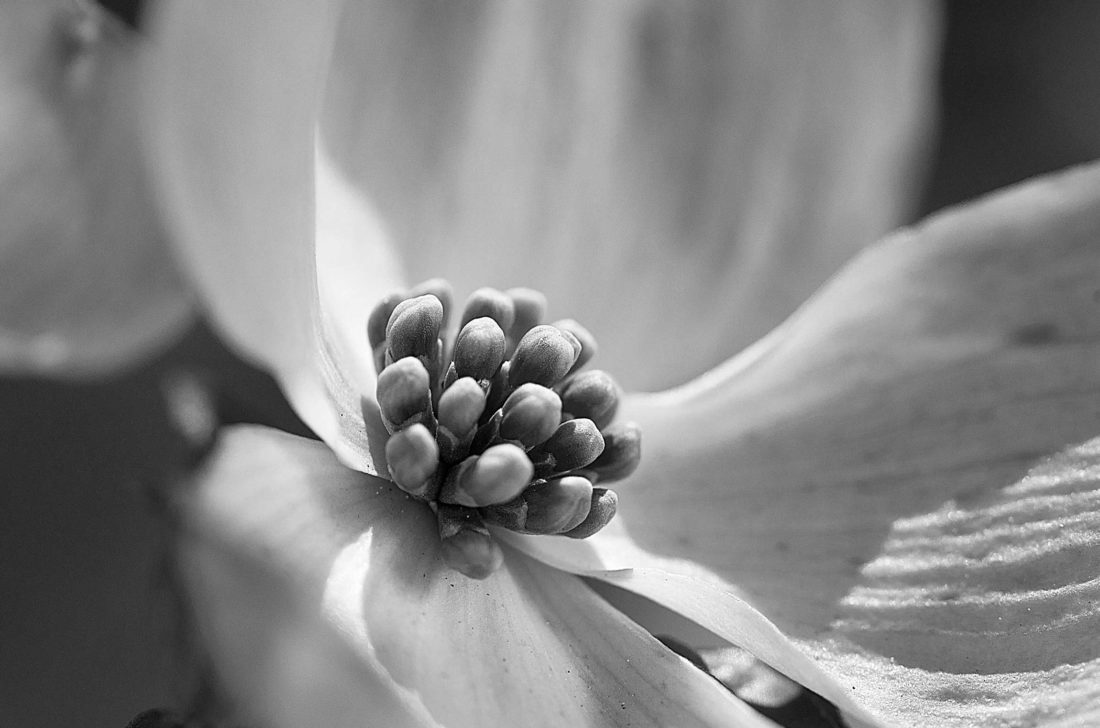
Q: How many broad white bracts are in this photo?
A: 4